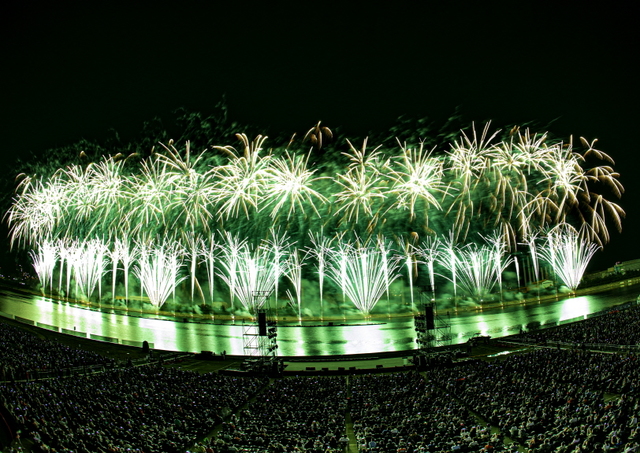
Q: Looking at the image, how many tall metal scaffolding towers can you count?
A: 2